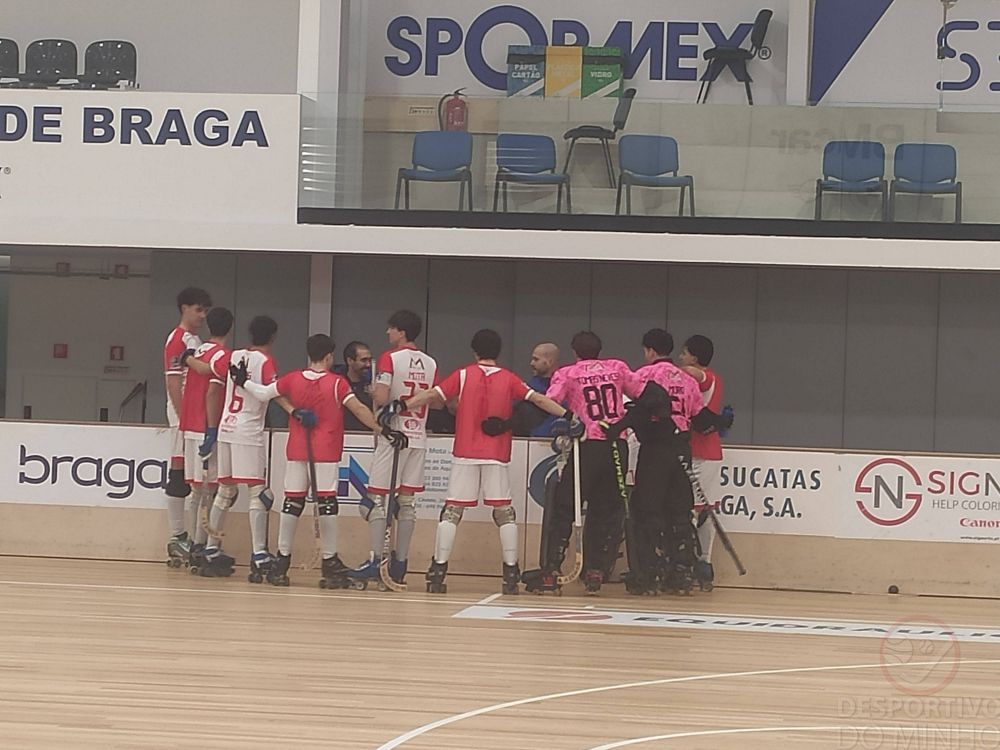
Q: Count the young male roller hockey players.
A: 9